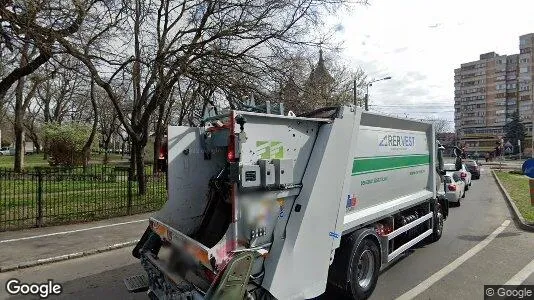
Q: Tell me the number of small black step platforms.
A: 1